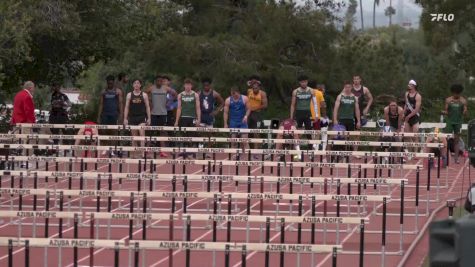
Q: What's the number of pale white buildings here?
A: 1